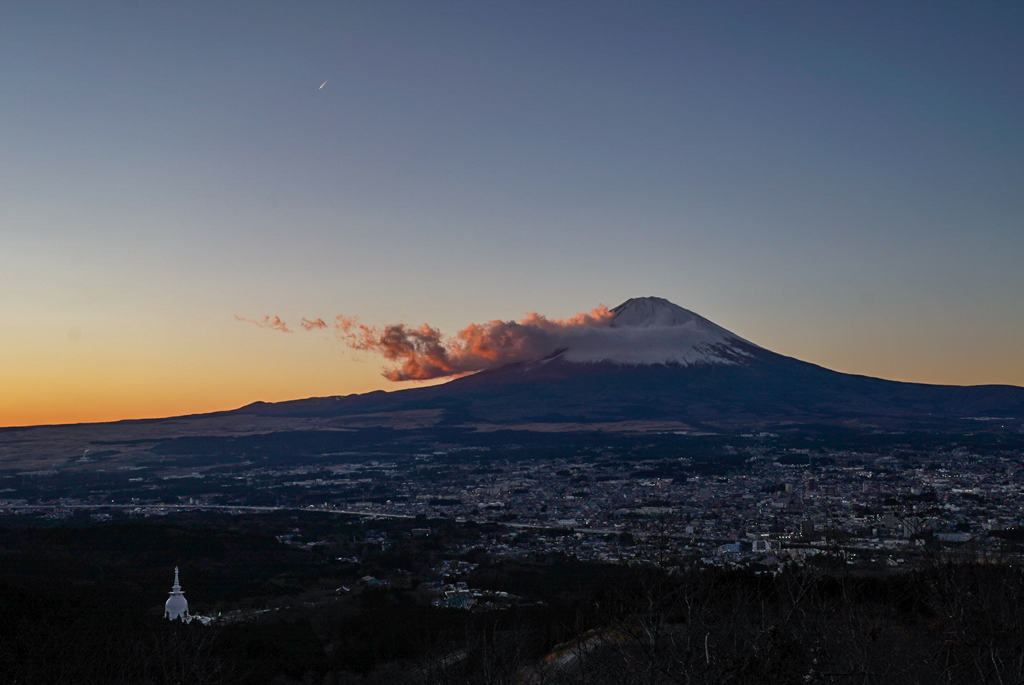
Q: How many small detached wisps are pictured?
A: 2